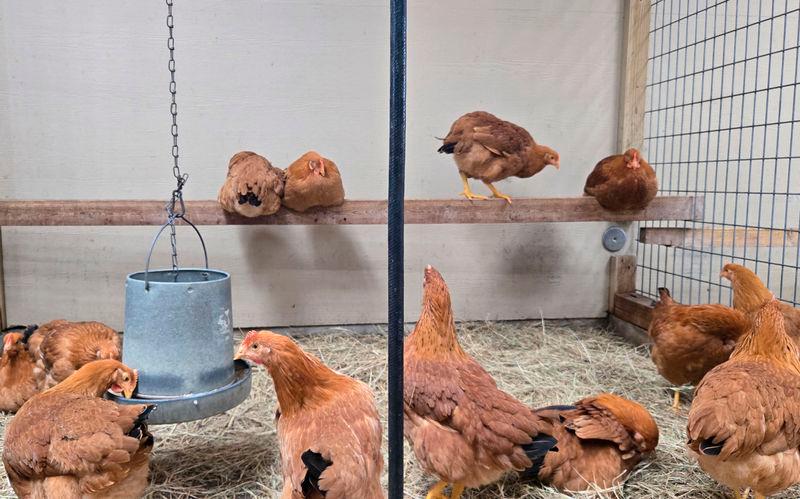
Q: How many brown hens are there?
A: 13